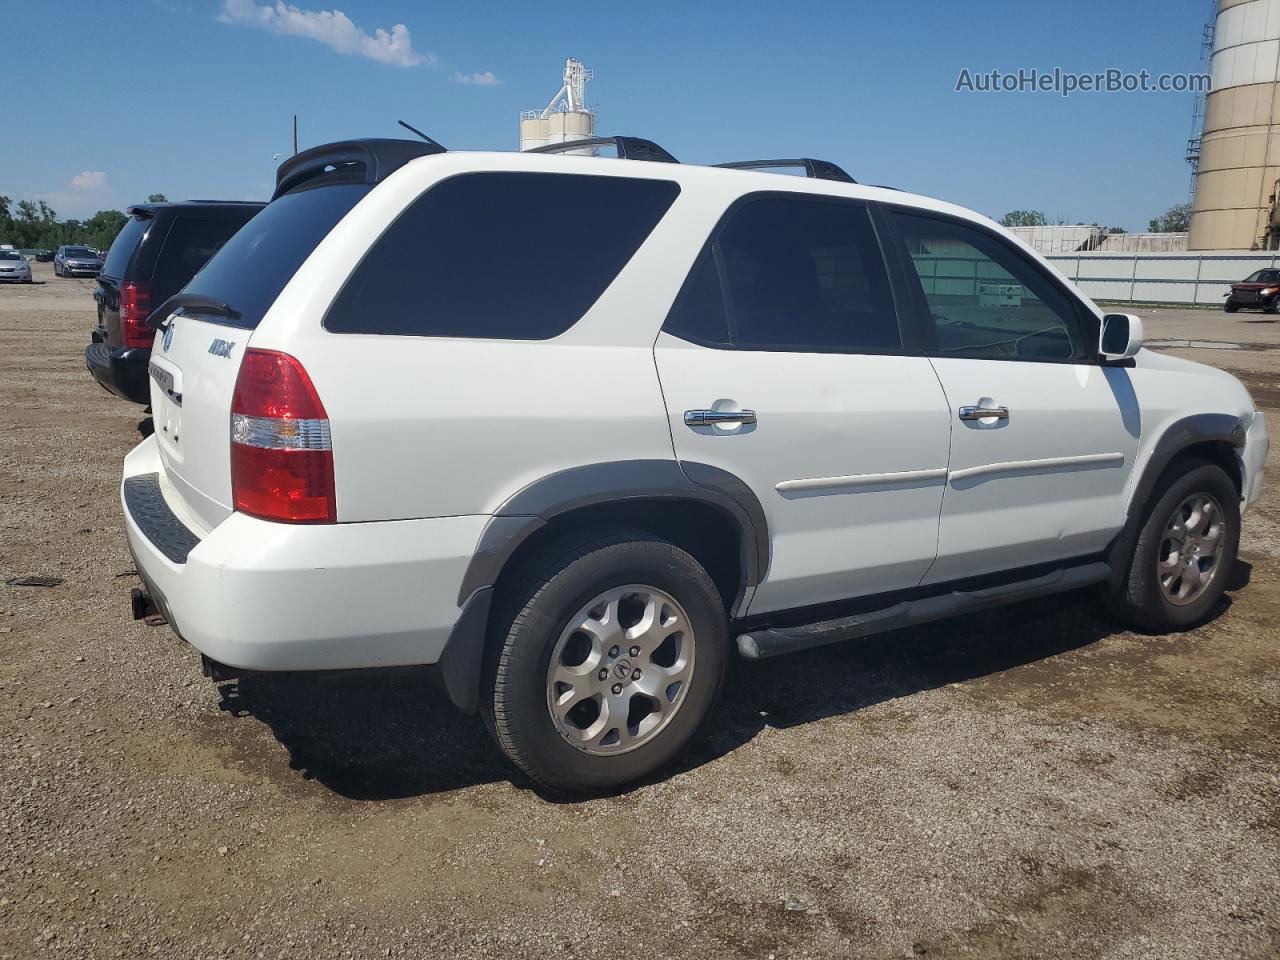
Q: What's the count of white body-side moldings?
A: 2